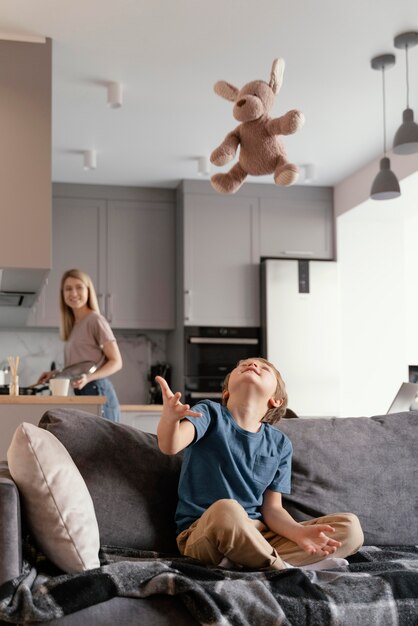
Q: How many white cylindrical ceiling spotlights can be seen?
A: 4